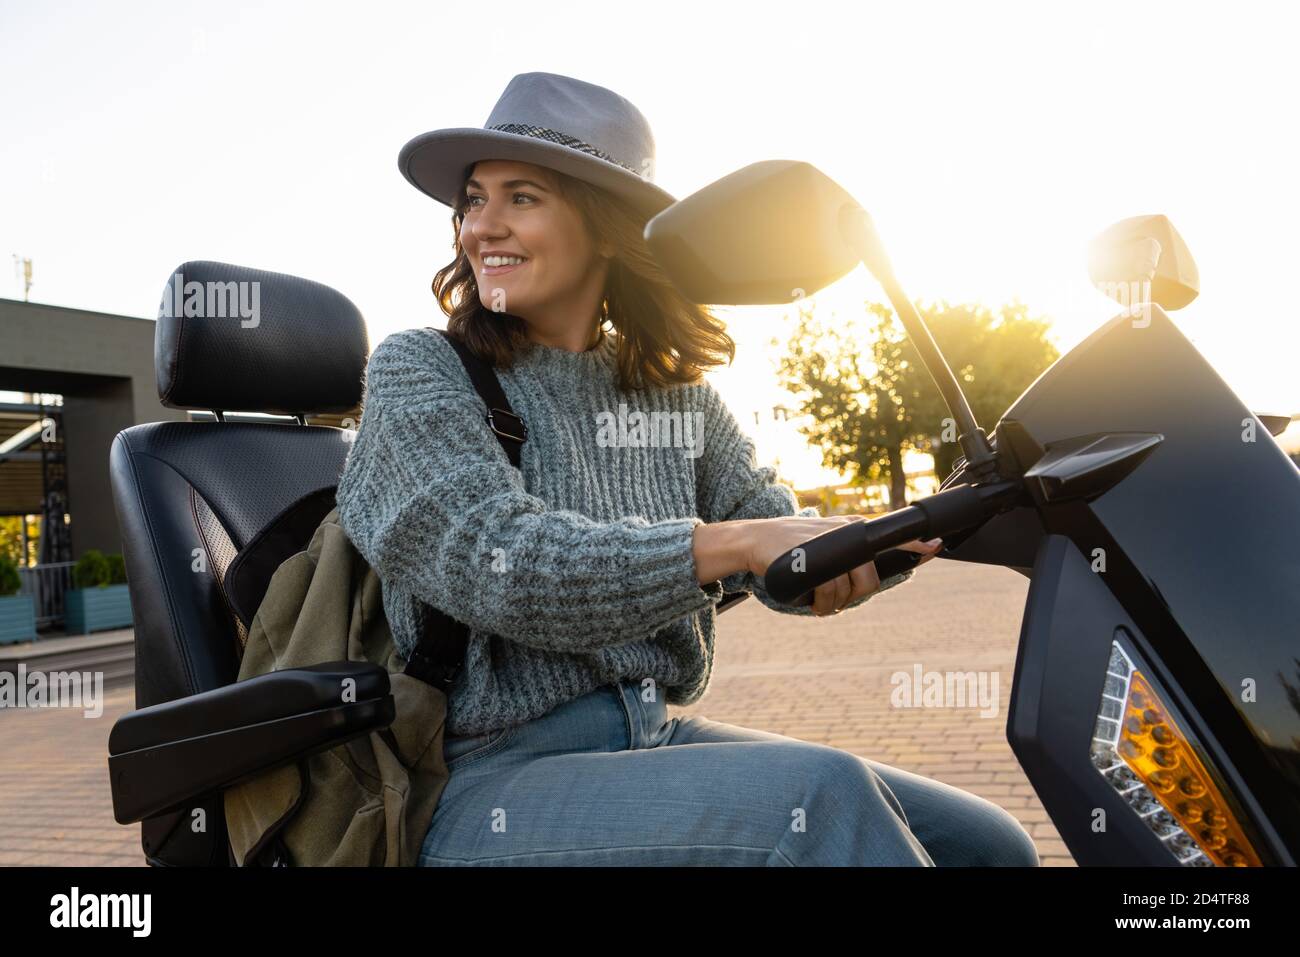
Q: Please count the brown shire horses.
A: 0